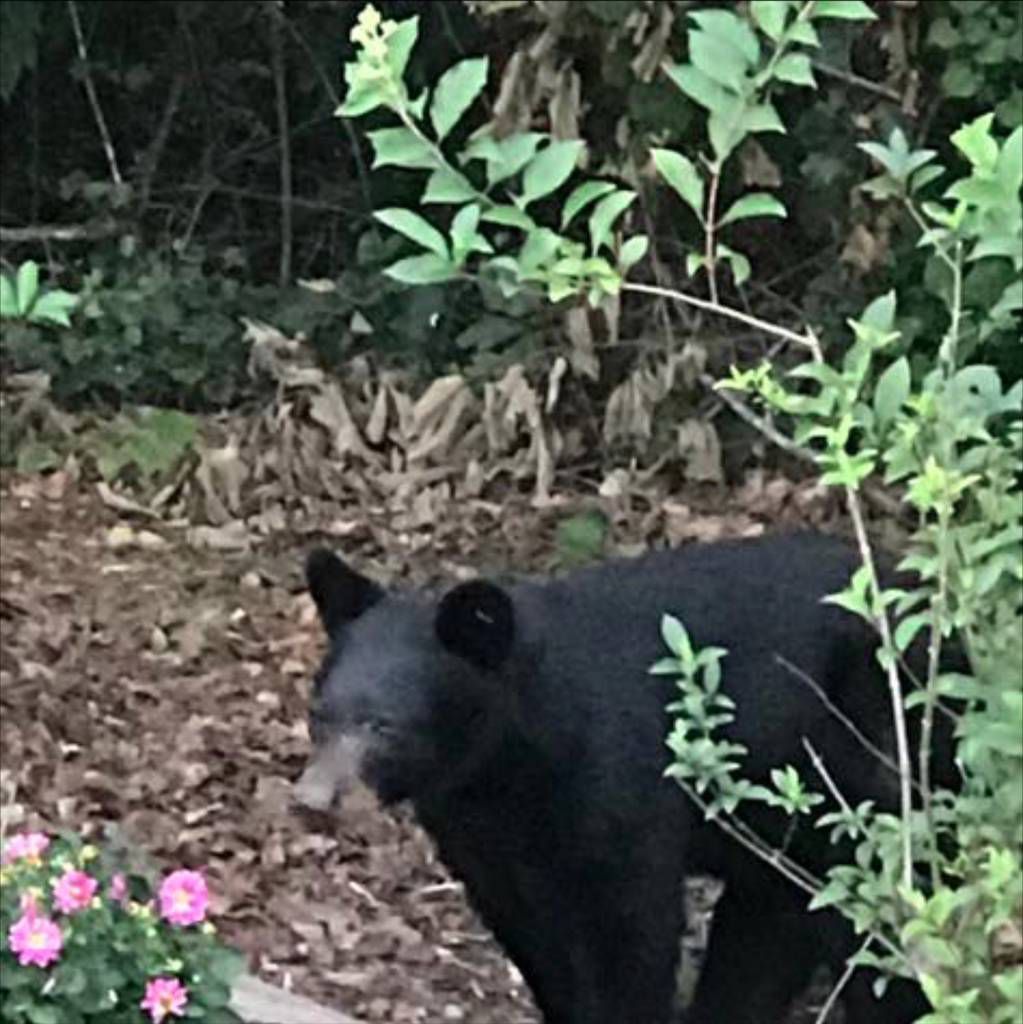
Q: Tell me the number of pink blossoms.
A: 5